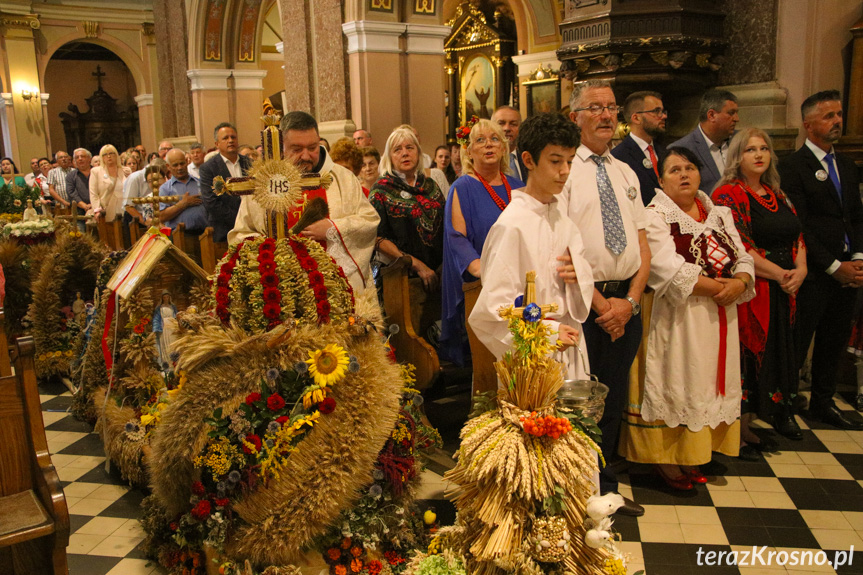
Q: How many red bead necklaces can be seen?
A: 3